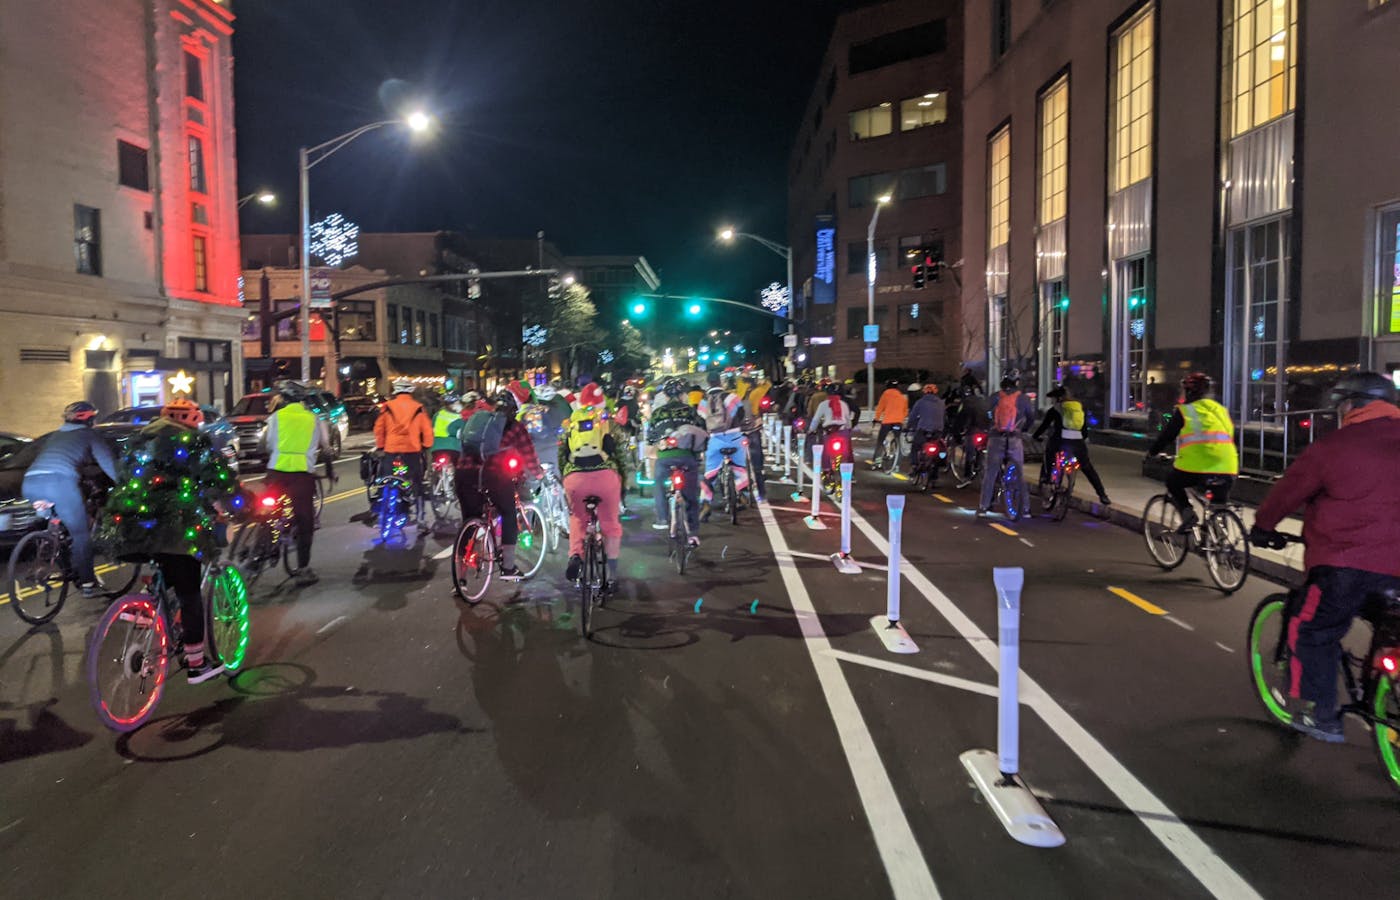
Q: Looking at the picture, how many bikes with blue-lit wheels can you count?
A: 2